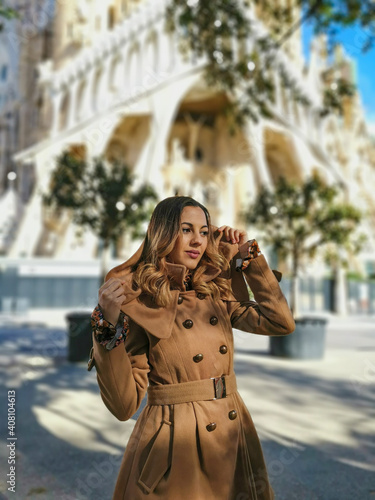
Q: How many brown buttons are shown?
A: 8